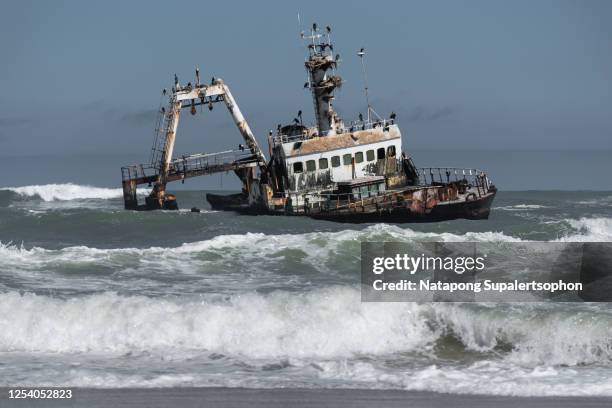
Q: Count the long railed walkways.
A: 1